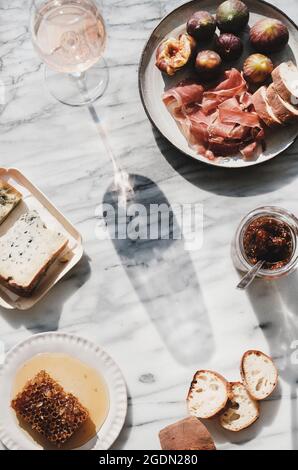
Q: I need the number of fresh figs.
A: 7